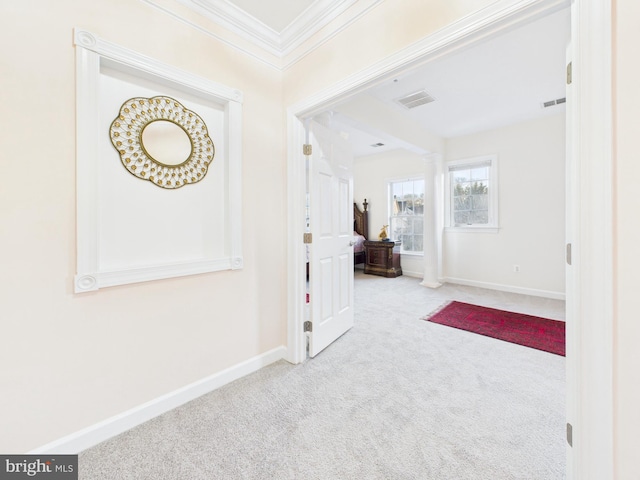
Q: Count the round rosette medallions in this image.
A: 4